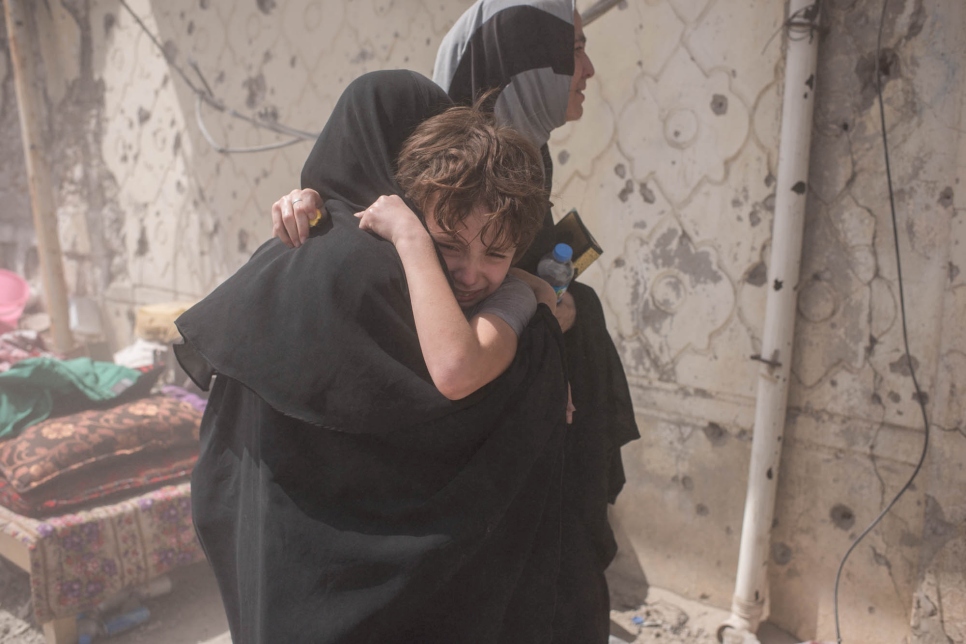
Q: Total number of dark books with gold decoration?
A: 1